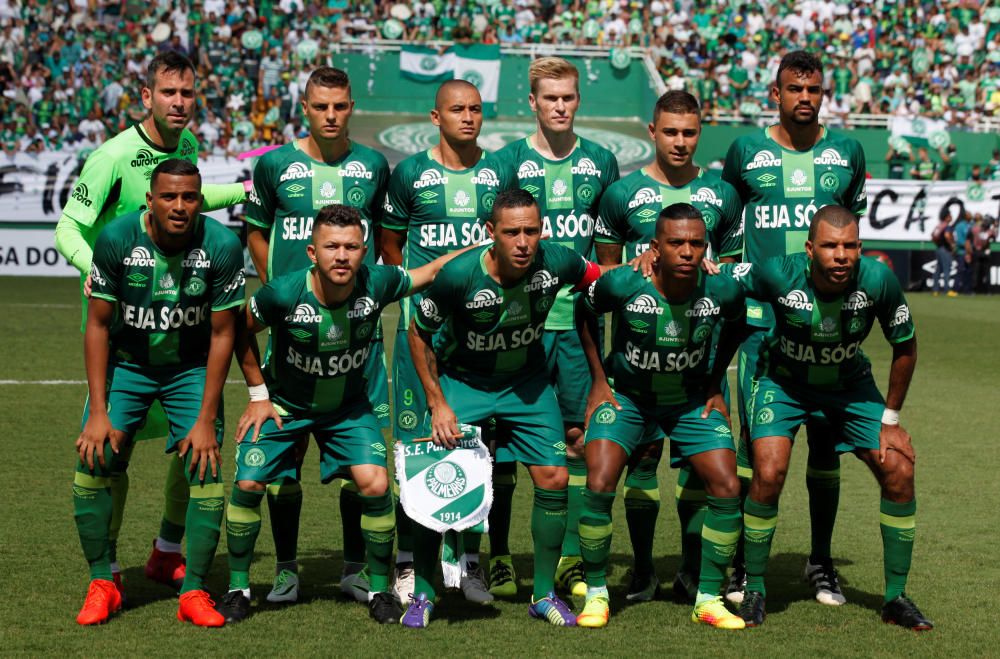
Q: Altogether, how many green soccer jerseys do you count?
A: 11